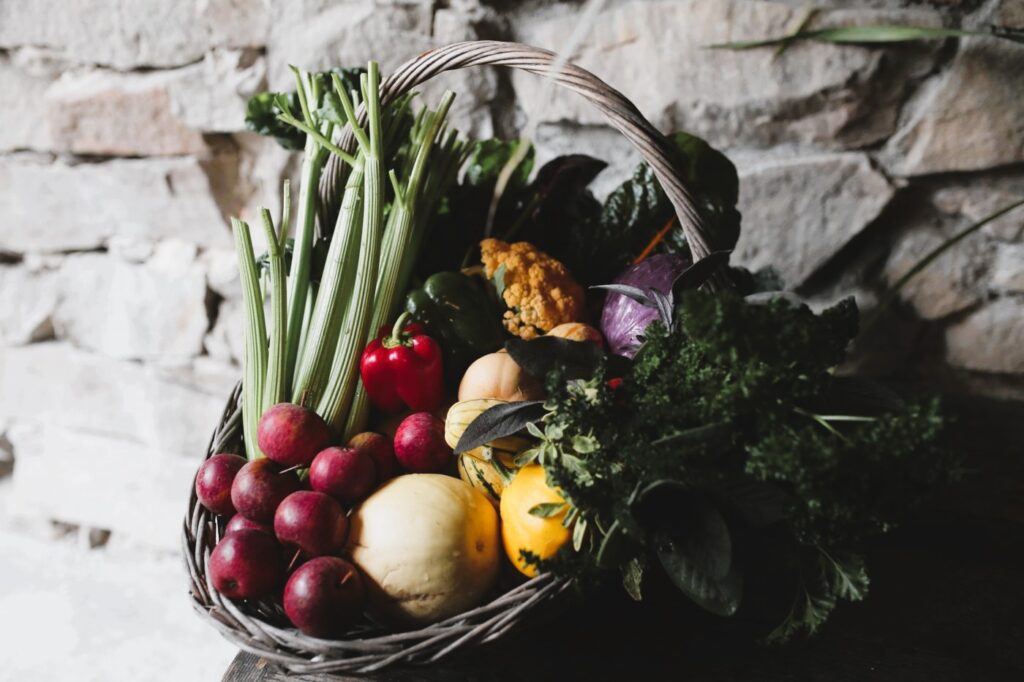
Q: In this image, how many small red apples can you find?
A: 10